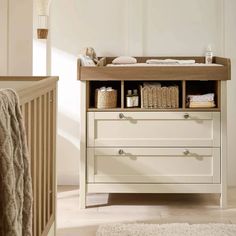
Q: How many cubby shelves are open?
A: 3